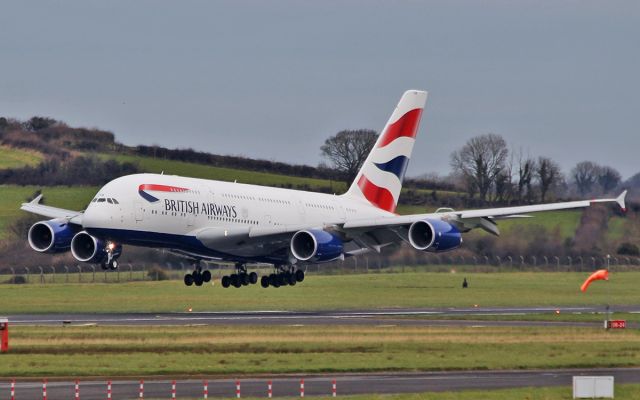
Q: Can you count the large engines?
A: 4